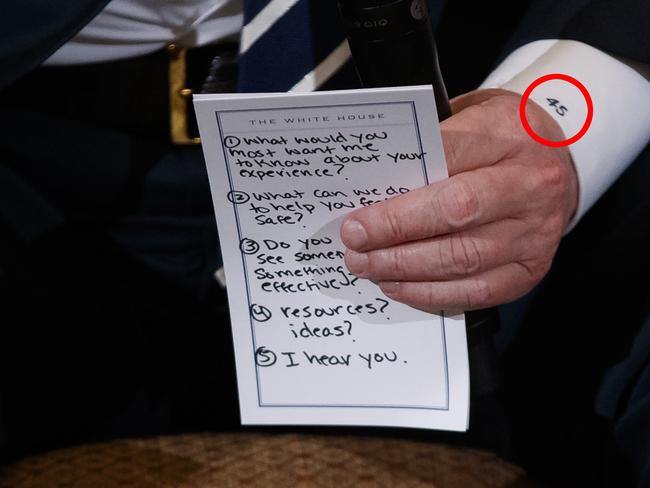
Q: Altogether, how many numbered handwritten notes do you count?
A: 5